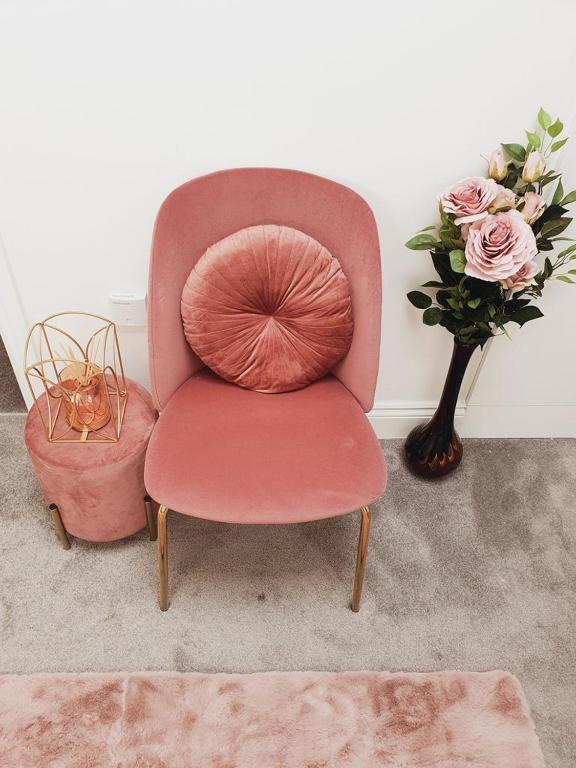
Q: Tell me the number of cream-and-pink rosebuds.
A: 3